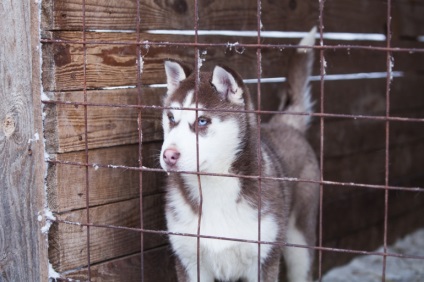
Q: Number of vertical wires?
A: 6